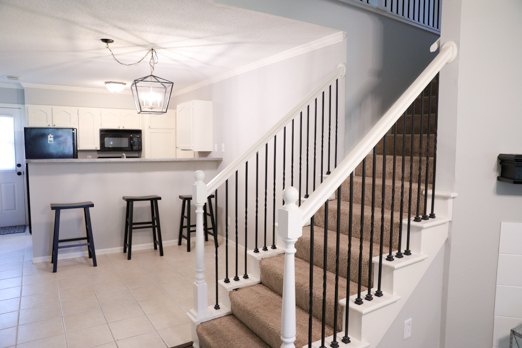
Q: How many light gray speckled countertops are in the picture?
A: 1